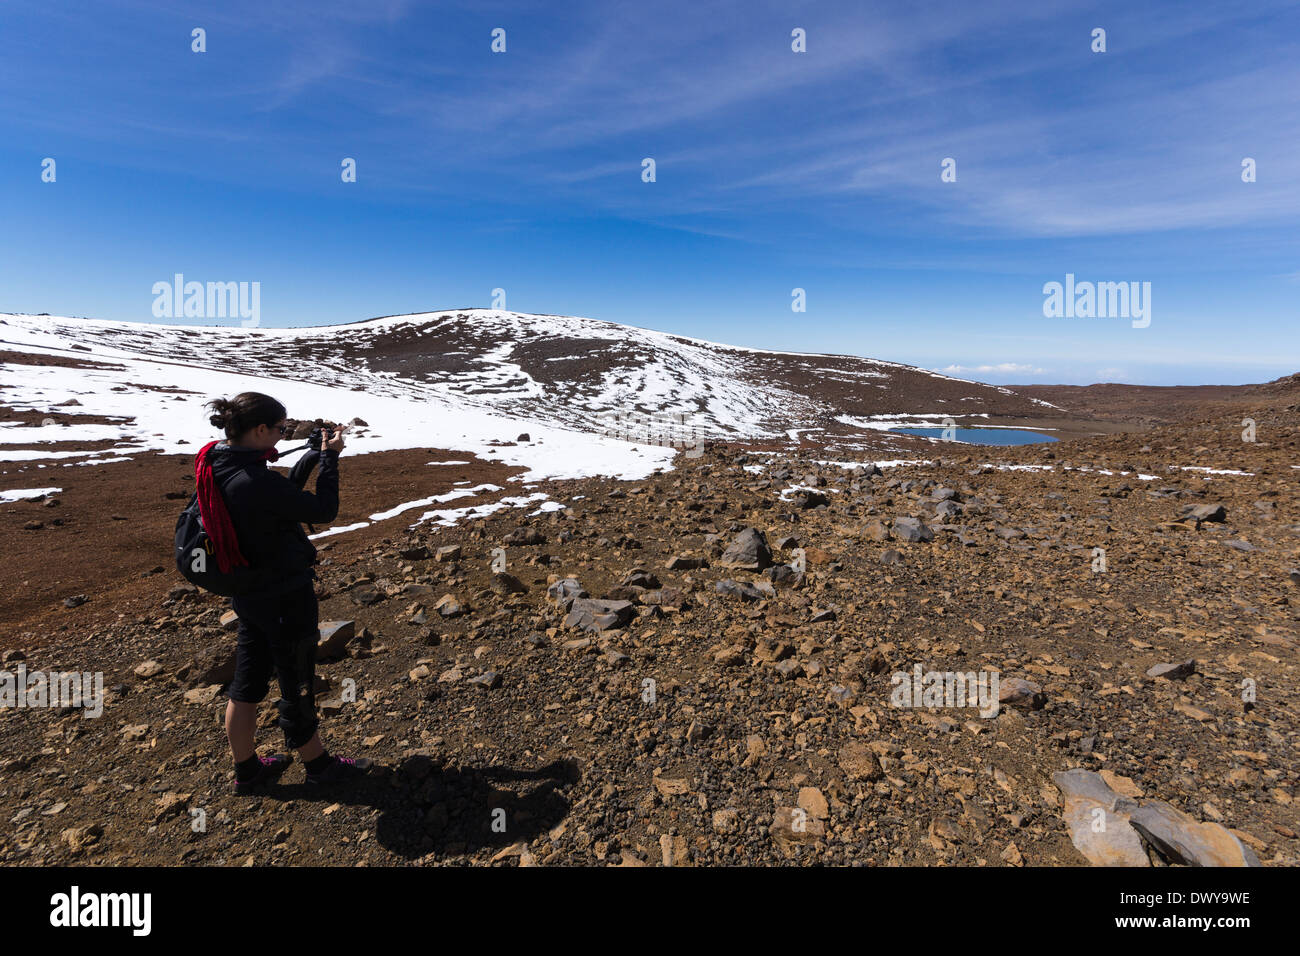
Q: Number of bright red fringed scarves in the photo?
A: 1